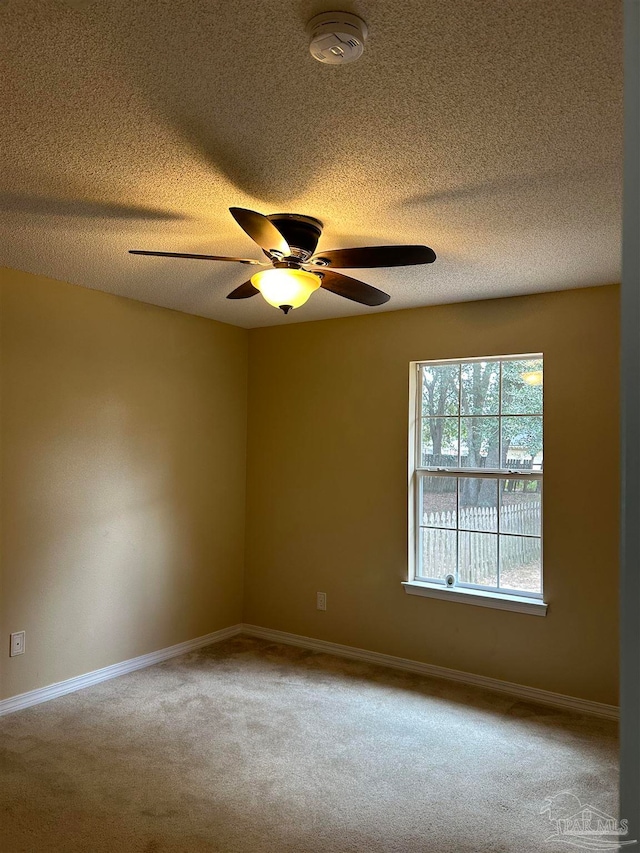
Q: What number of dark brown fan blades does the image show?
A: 5